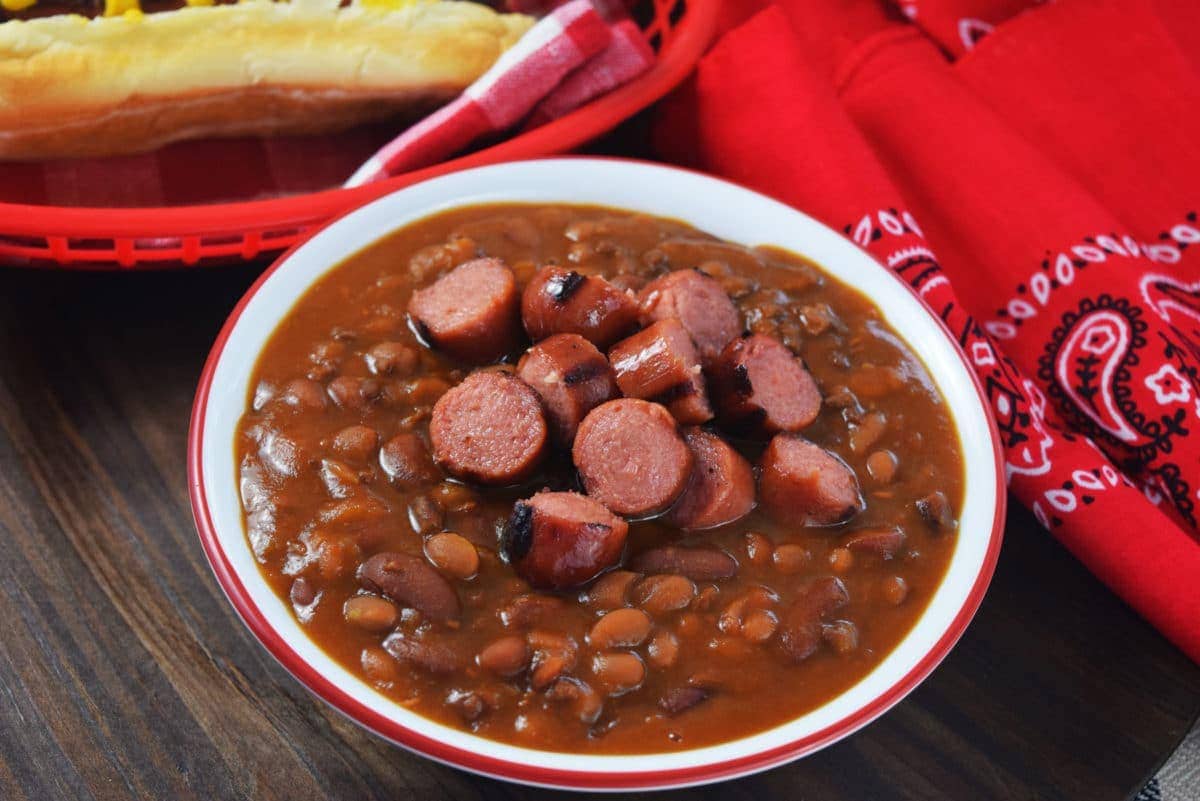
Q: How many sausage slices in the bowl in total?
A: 11